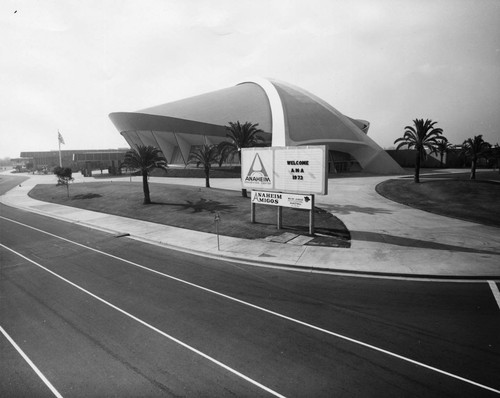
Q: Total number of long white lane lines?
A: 3